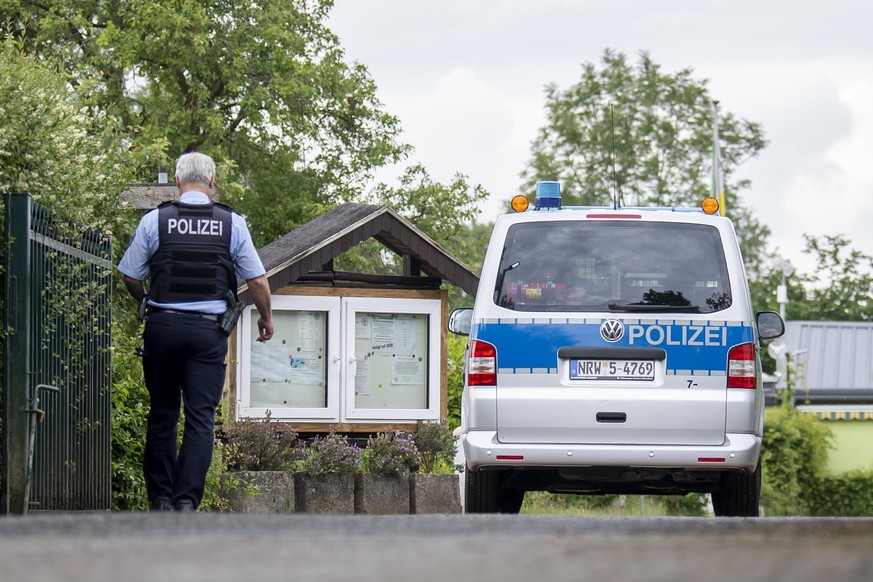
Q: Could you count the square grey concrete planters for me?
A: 4